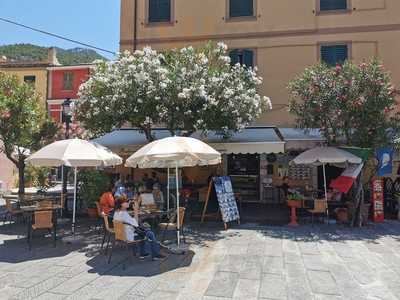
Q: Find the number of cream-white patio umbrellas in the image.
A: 3